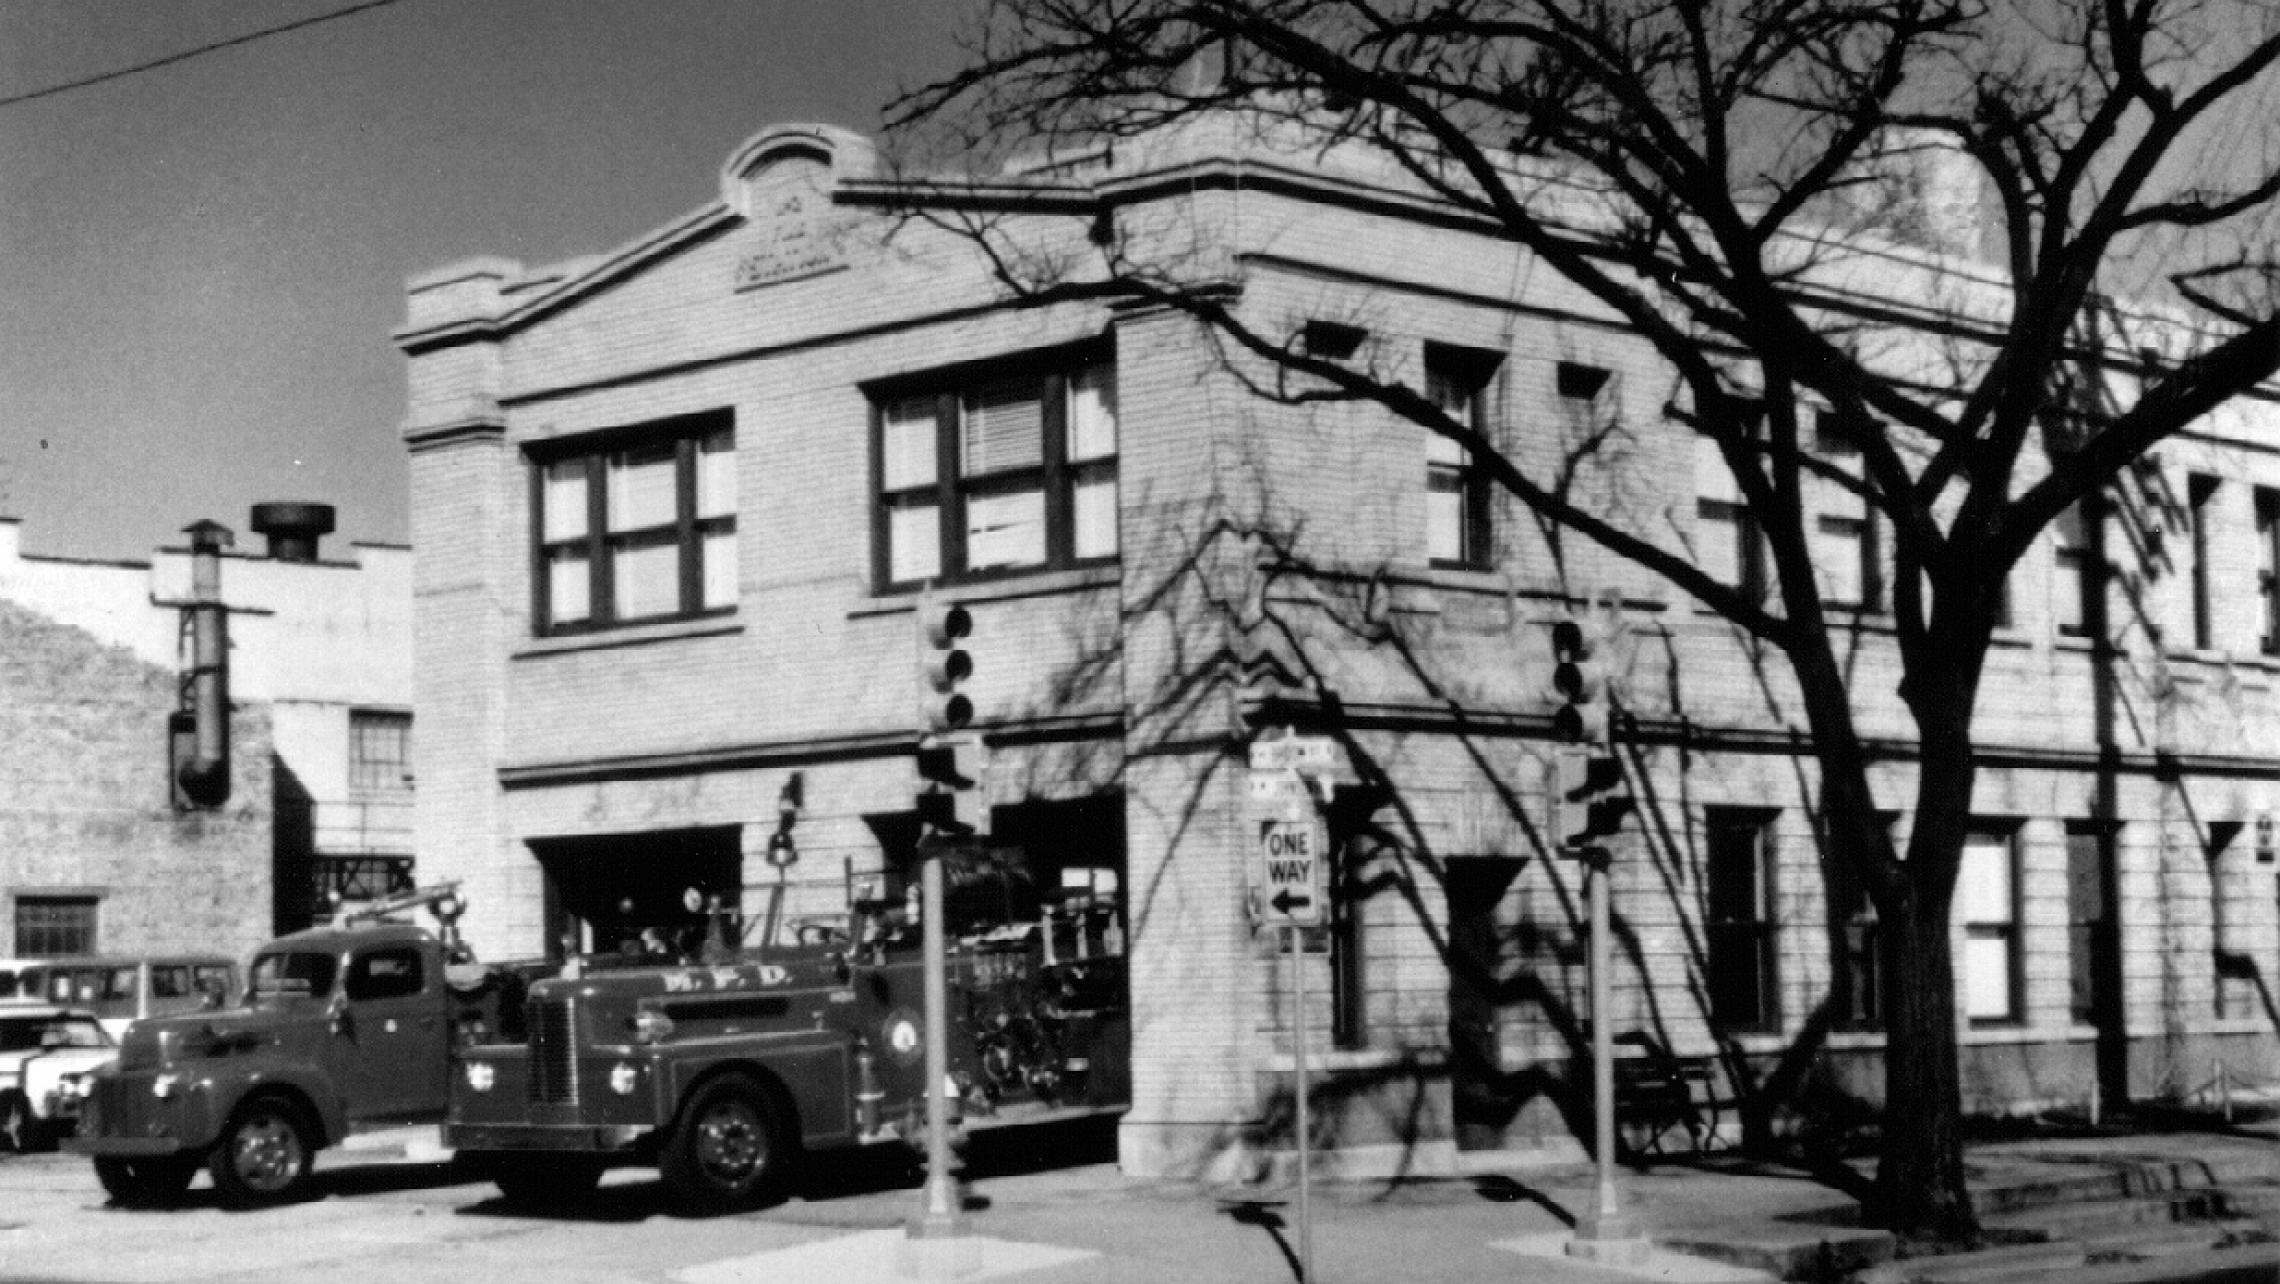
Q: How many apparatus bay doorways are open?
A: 2